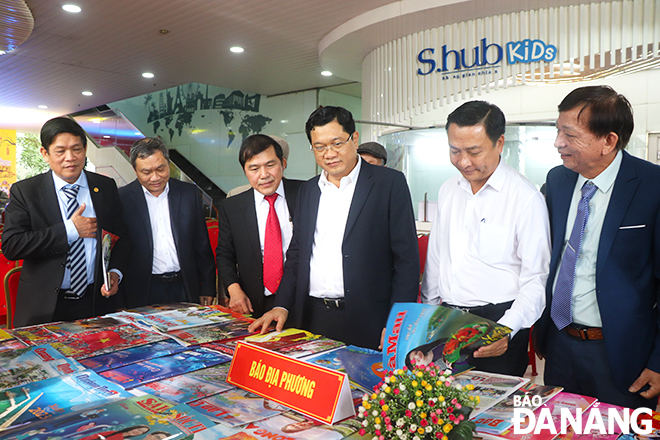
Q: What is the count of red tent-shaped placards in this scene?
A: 1